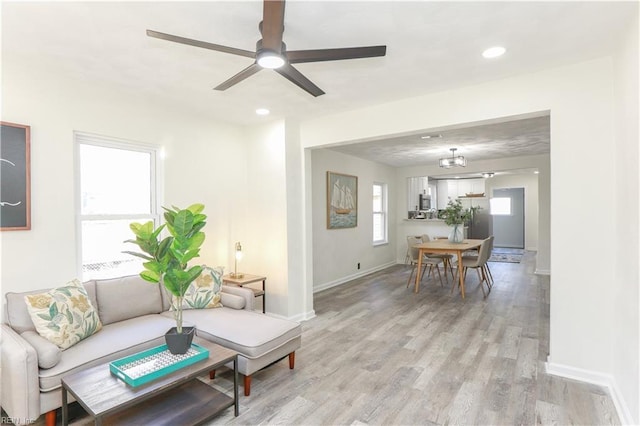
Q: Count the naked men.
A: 0